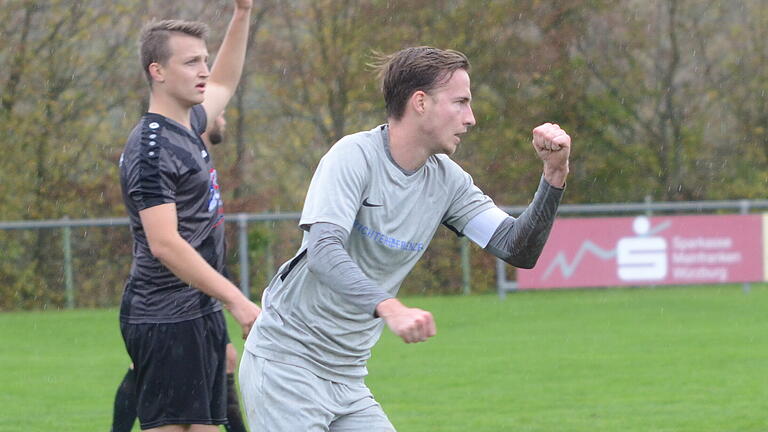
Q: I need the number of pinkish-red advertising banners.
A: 1